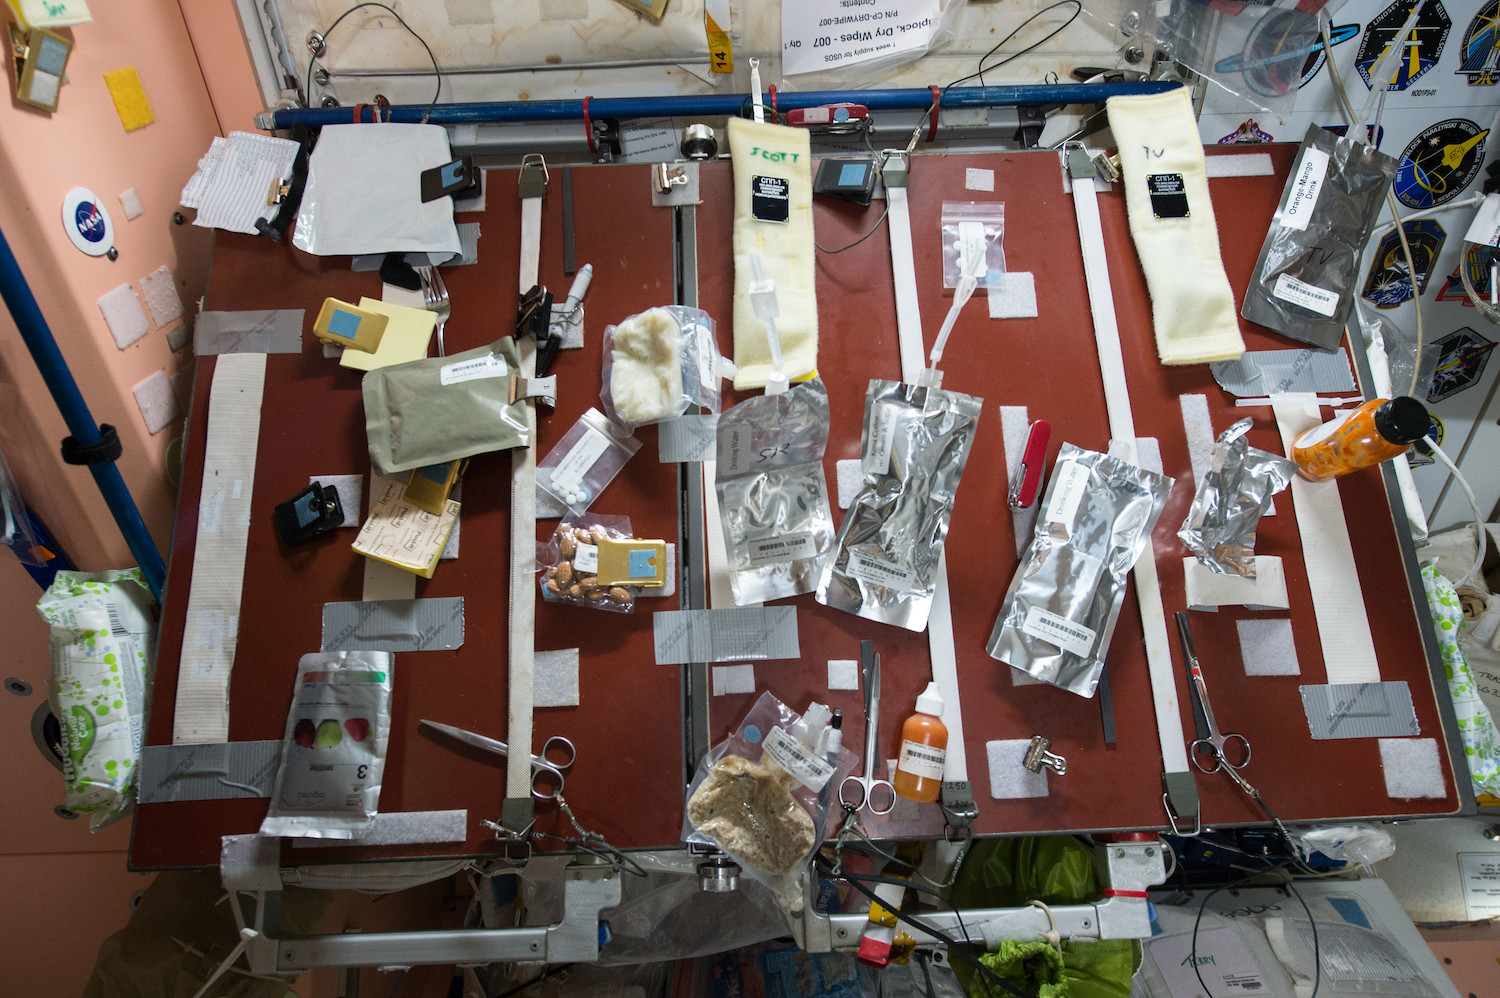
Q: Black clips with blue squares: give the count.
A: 3